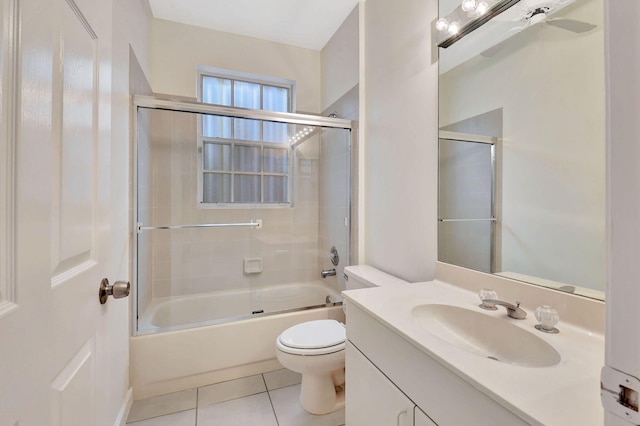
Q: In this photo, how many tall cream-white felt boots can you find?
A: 0